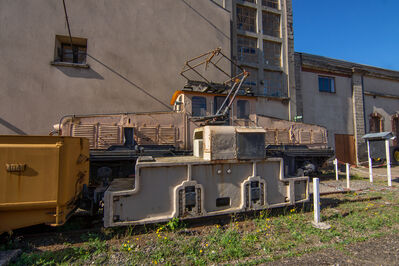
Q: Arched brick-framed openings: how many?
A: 2